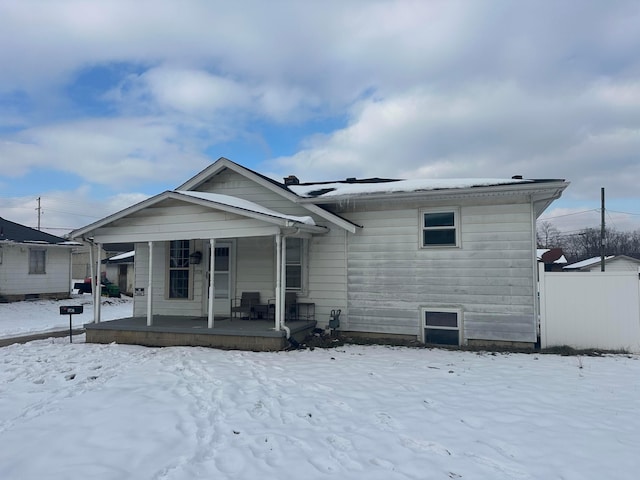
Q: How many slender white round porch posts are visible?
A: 4